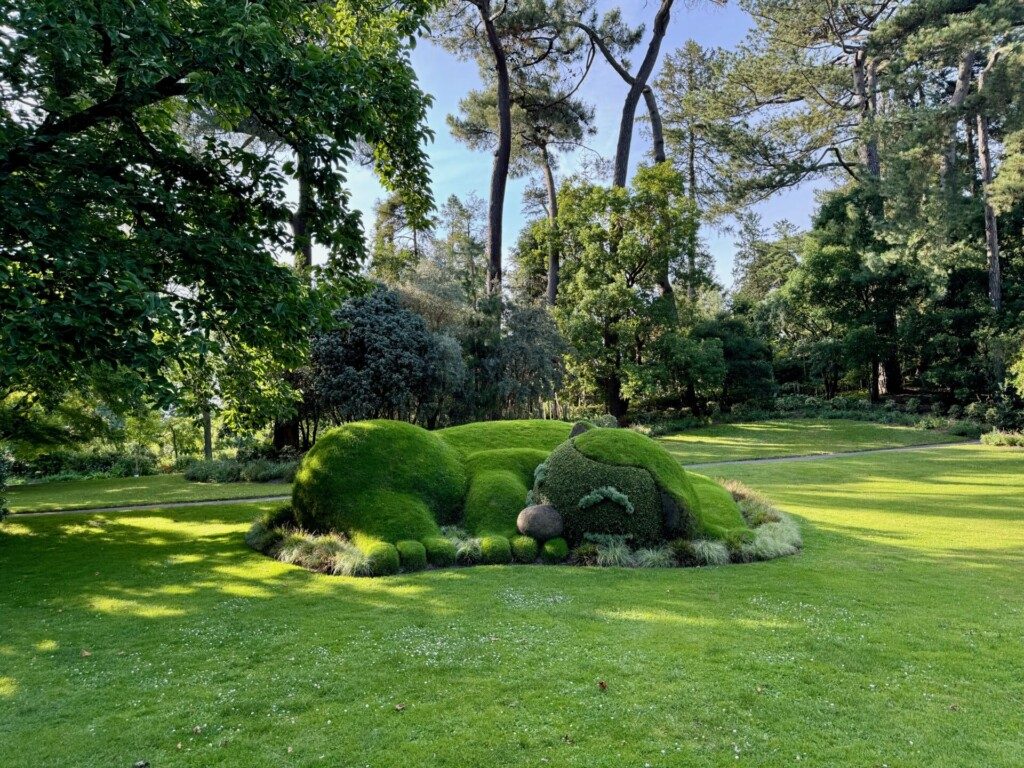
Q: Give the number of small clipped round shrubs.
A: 6